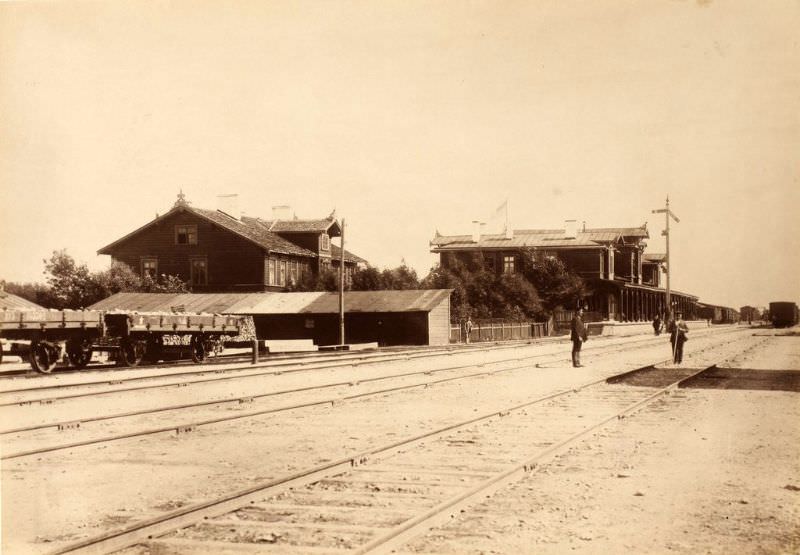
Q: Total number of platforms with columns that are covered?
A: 1